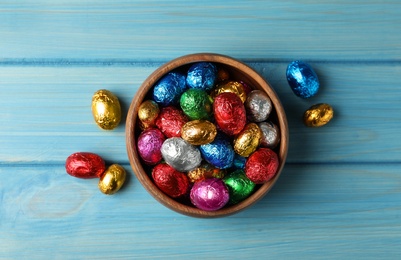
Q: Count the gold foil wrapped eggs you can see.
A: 8